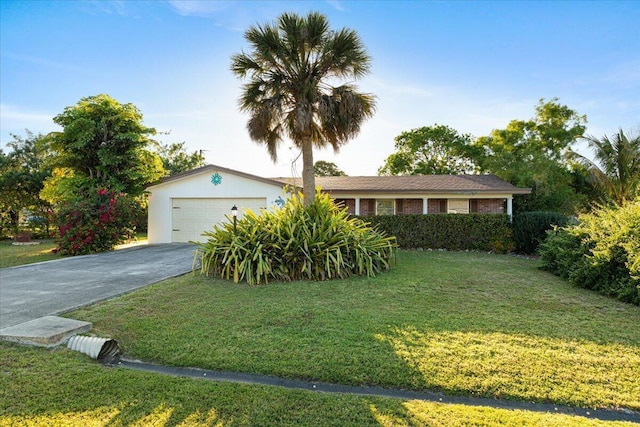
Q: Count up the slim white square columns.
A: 3